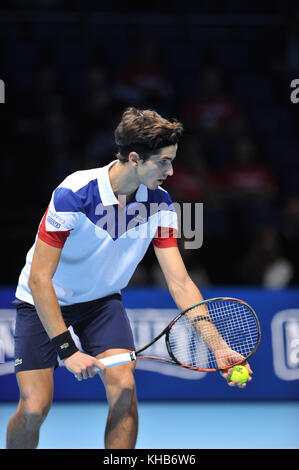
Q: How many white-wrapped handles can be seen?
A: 1